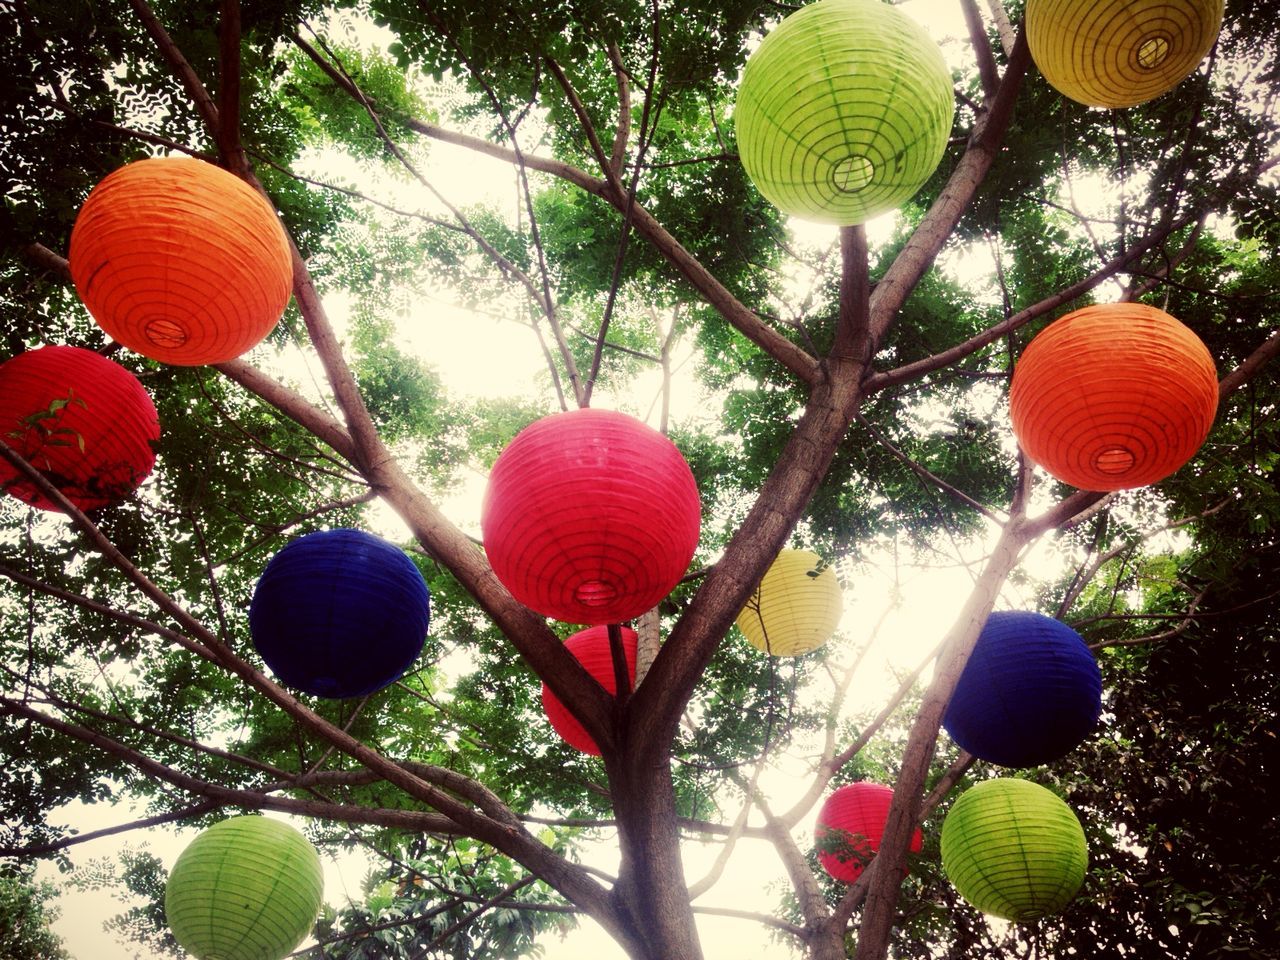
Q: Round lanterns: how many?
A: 13